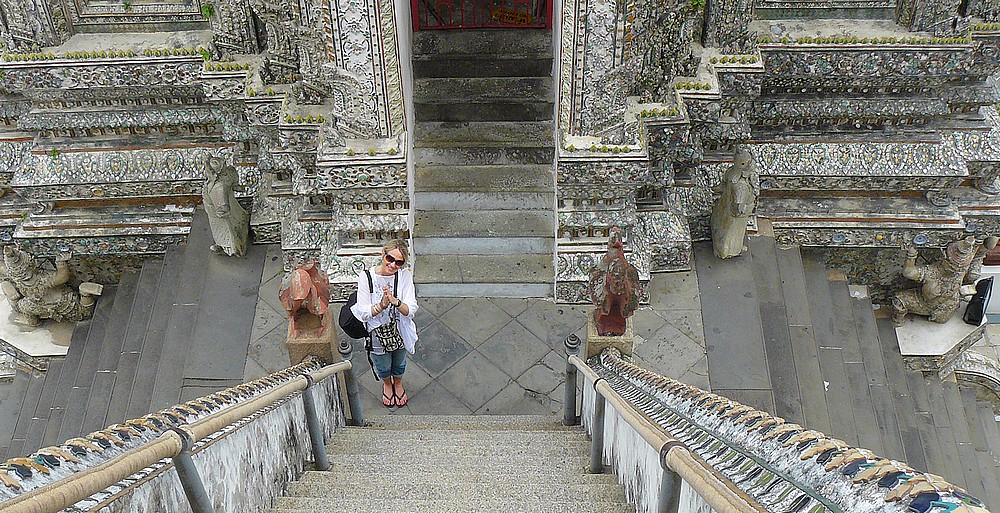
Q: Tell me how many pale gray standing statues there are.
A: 2